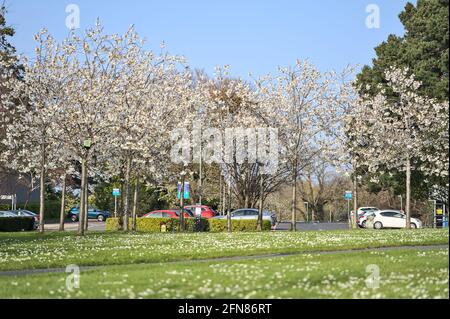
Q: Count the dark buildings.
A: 1